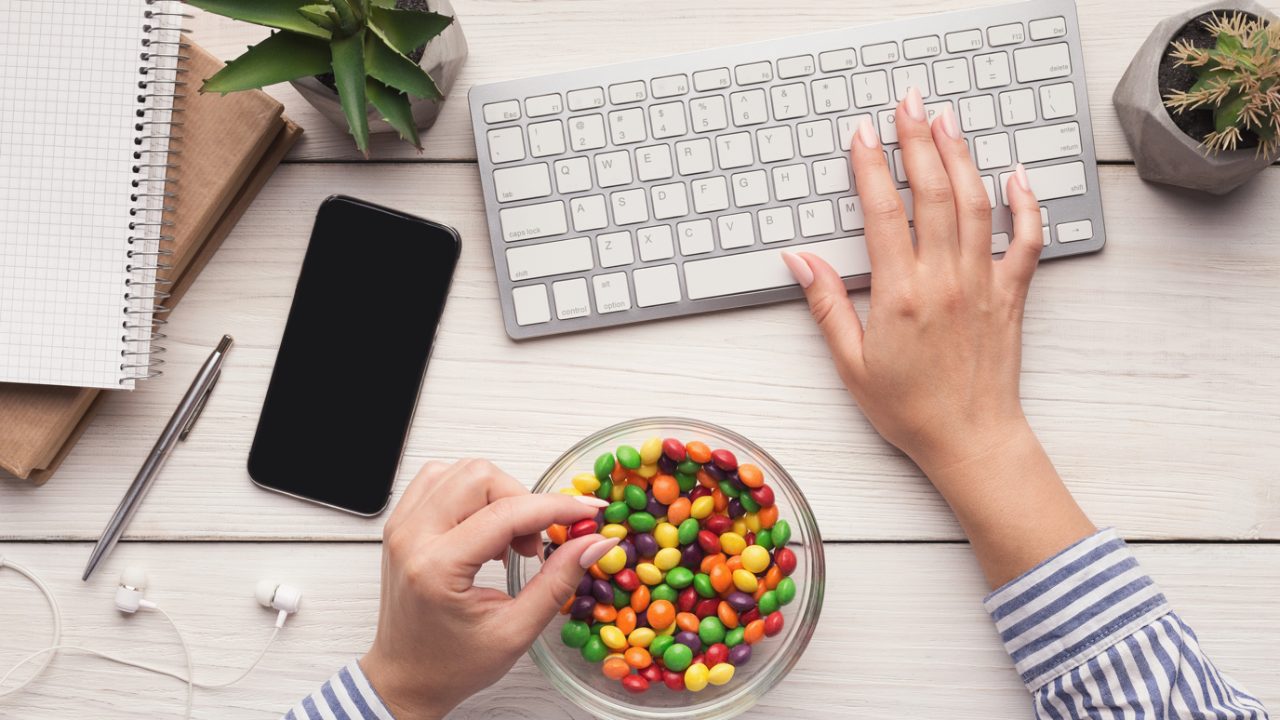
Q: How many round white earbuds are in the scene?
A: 2